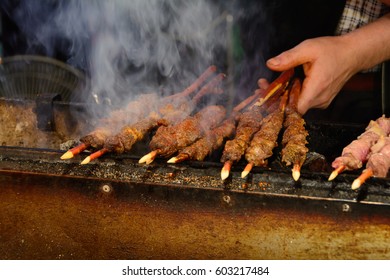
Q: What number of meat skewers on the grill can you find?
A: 9